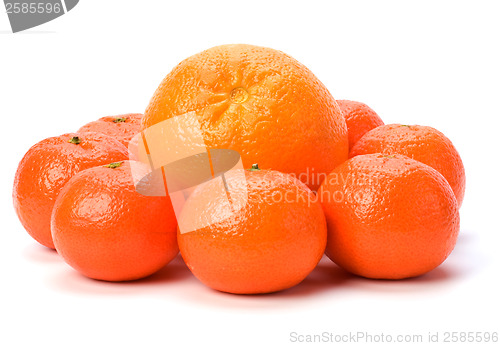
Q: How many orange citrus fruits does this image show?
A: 8